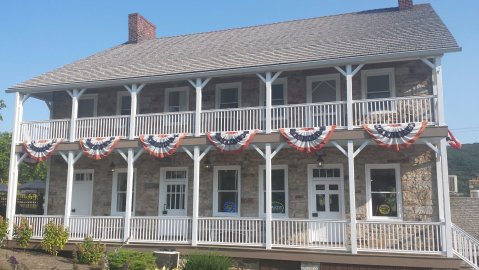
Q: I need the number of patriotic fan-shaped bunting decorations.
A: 6